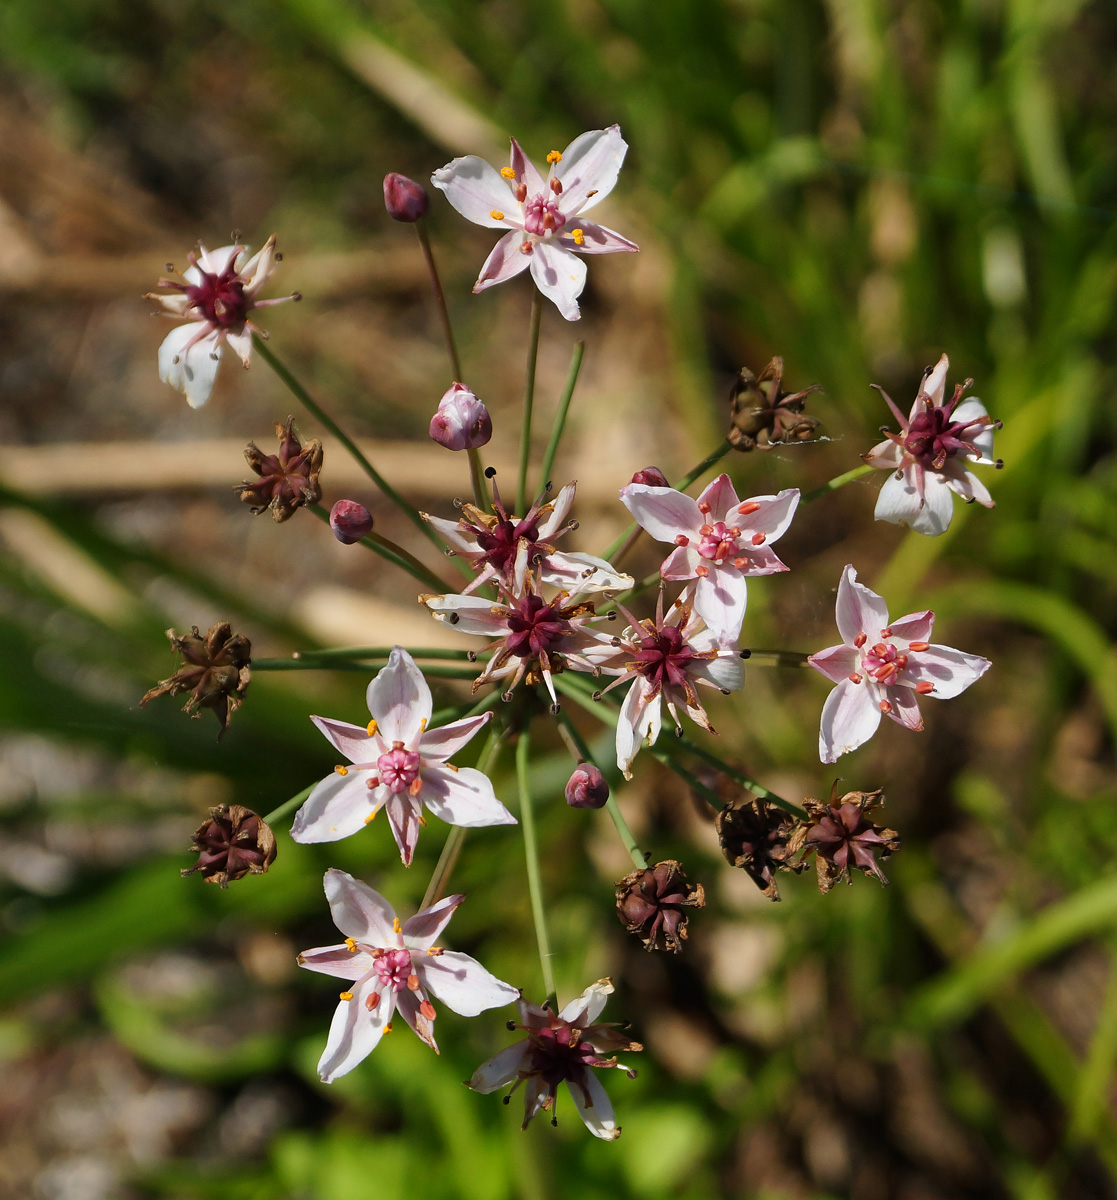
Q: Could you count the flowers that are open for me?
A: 11